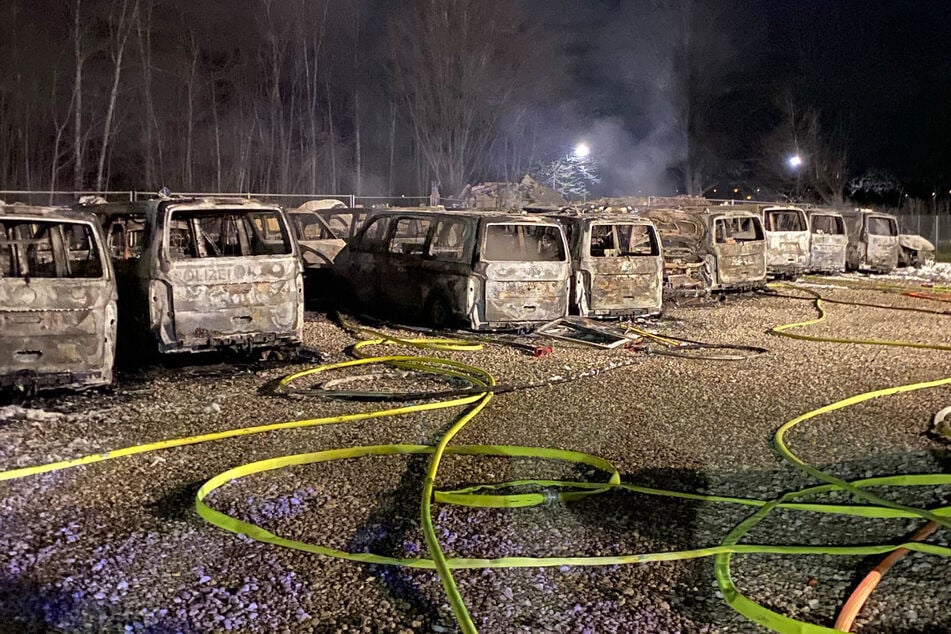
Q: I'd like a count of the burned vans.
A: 8